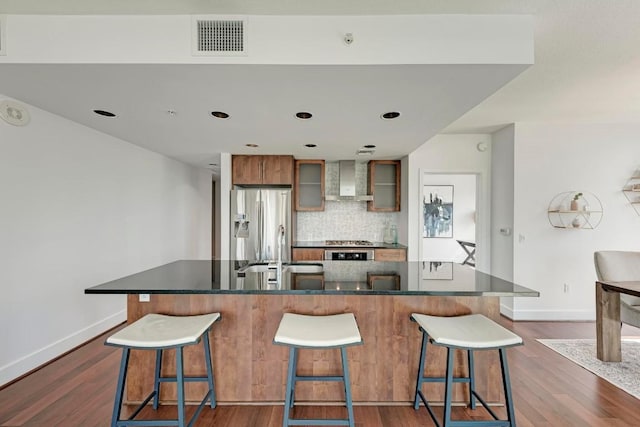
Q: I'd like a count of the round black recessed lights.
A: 7